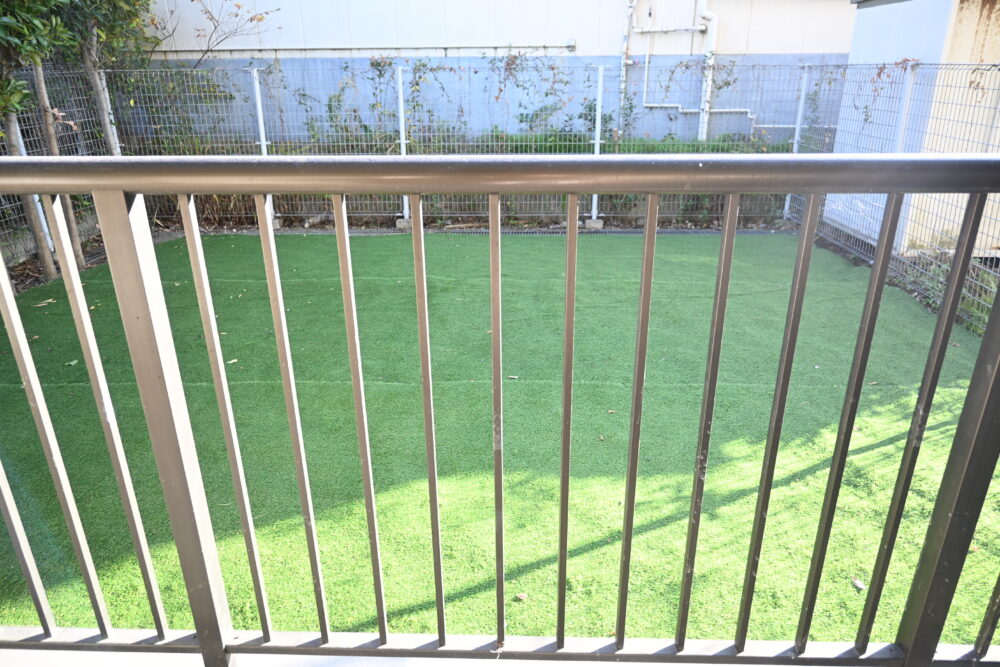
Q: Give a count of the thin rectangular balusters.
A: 15